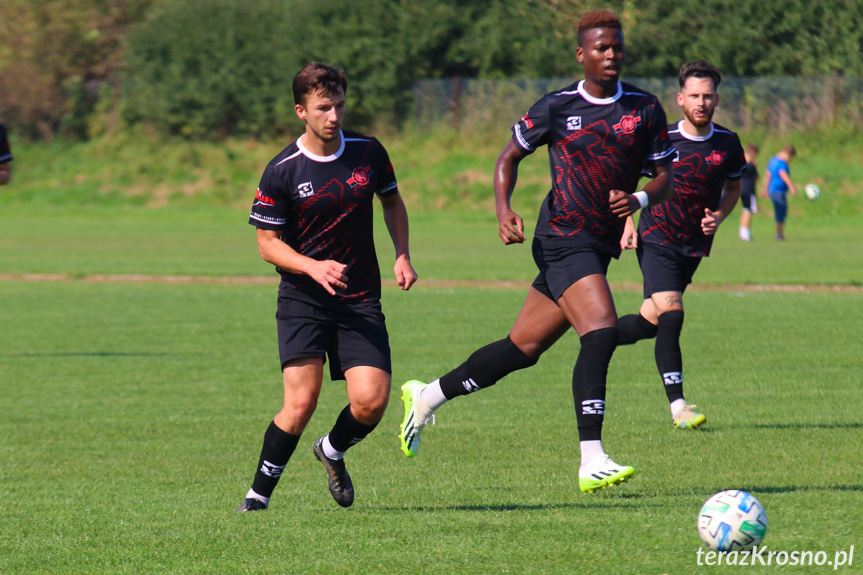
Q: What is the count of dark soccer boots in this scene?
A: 2